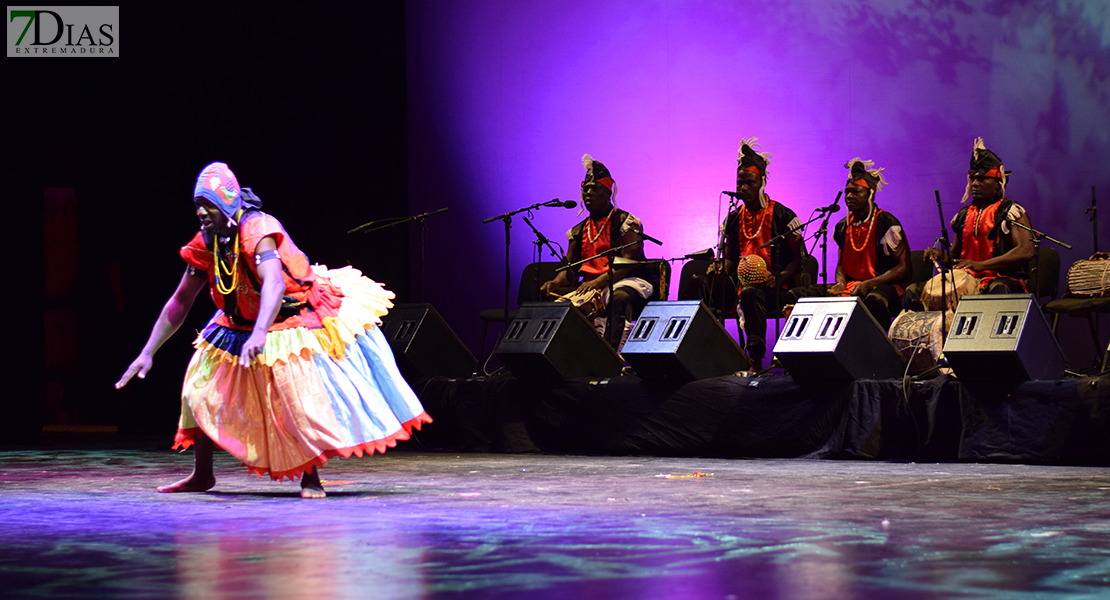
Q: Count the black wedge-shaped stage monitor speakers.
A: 5